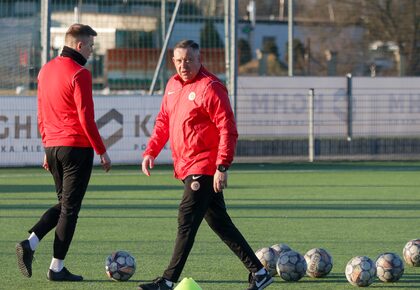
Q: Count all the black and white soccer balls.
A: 8